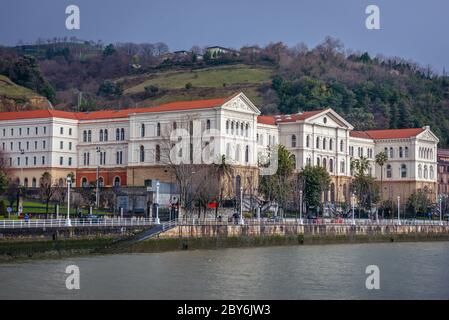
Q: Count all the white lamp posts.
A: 7